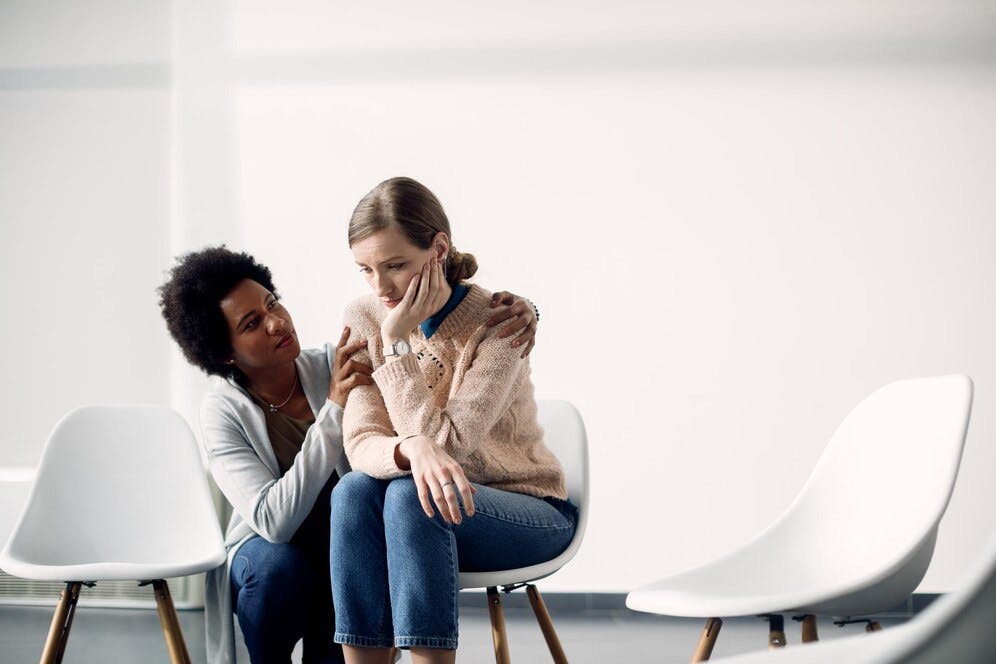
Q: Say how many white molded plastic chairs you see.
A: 4